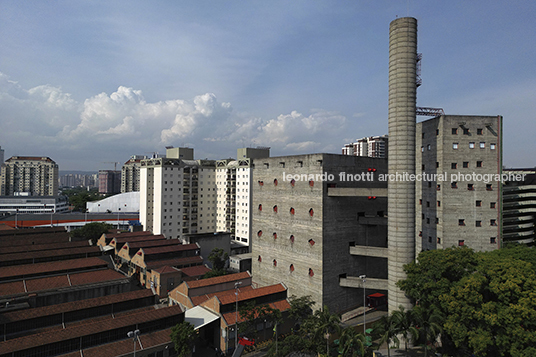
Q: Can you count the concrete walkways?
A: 4